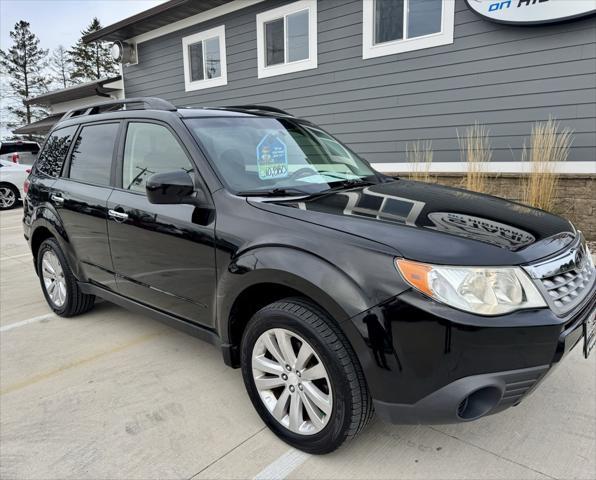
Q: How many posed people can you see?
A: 0